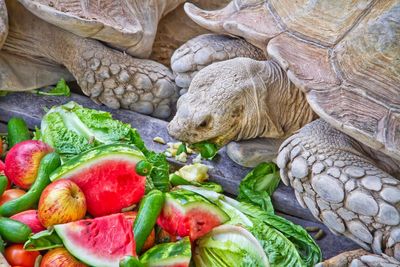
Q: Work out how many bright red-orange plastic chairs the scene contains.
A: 0